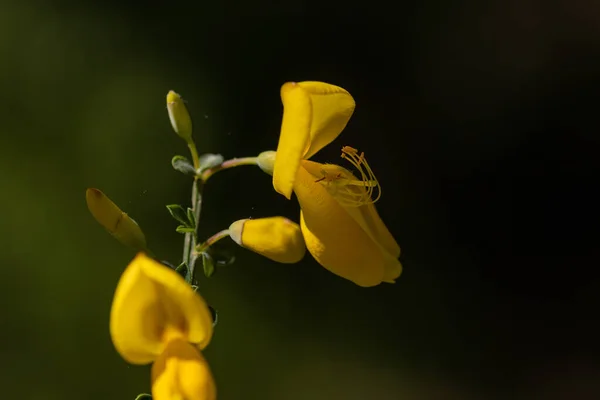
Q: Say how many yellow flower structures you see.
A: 5